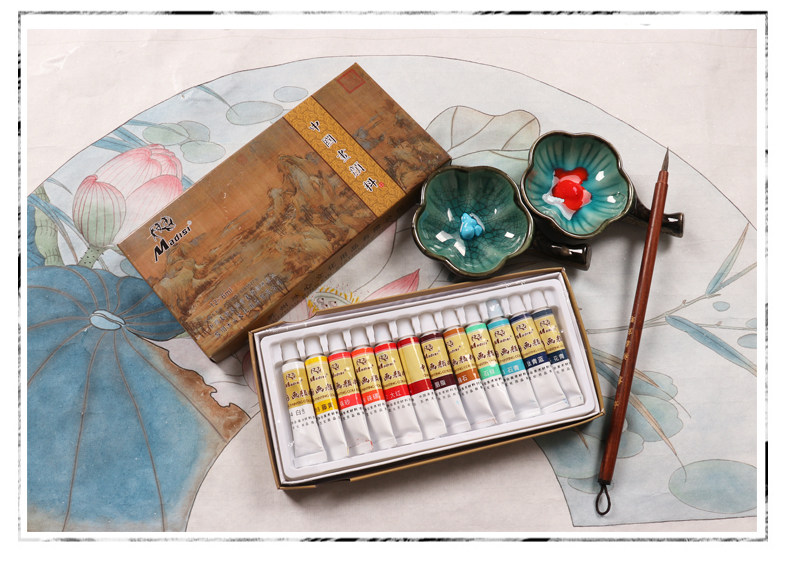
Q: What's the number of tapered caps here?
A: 12